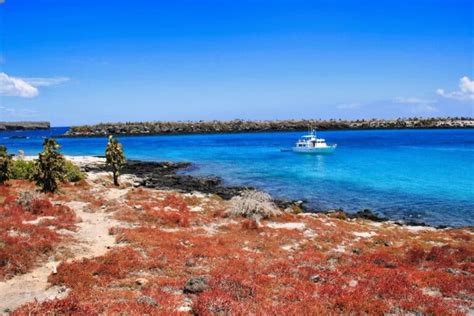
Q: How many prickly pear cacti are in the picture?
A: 3